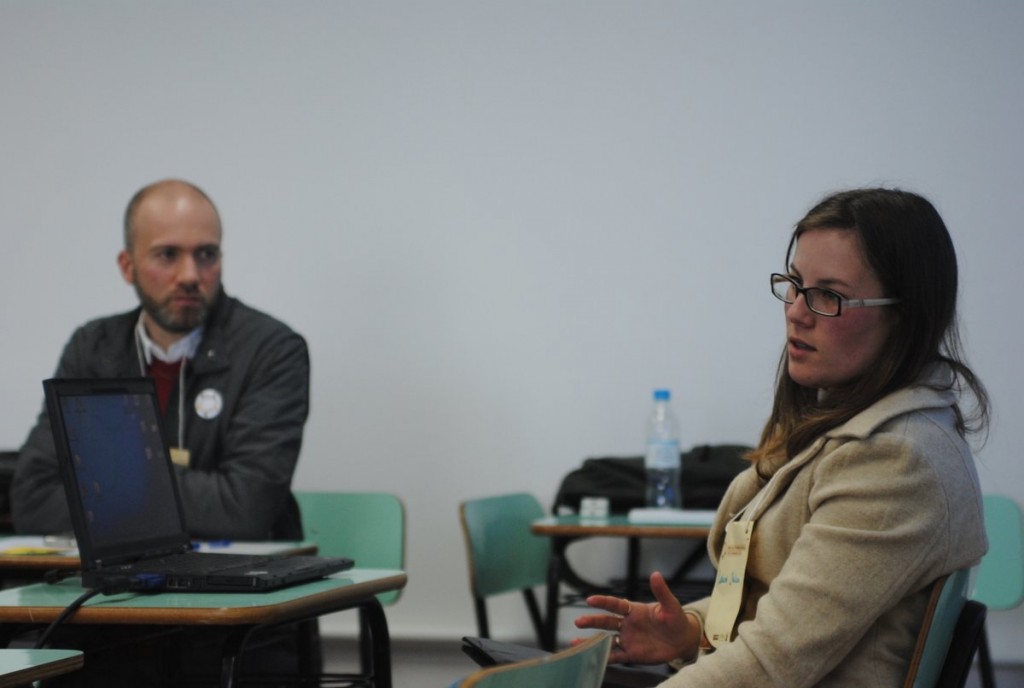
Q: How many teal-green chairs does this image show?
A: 5